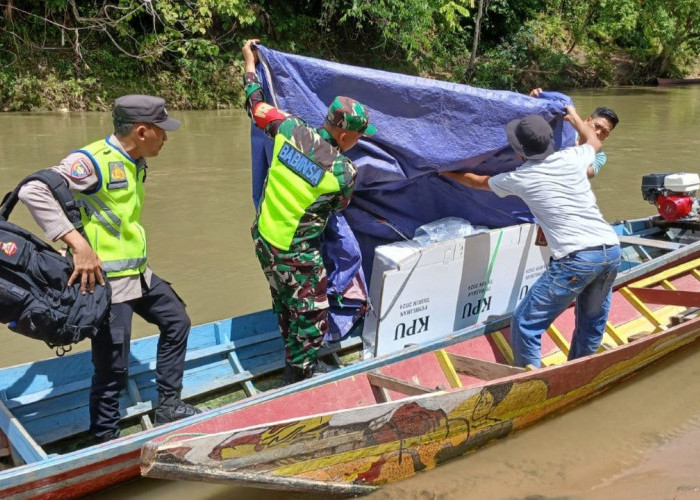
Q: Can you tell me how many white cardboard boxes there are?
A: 3